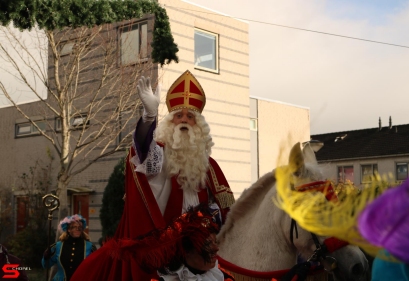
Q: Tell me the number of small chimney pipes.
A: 2